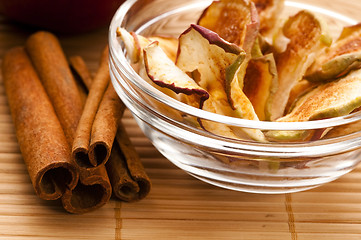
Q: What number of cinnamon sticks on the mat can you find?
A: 4